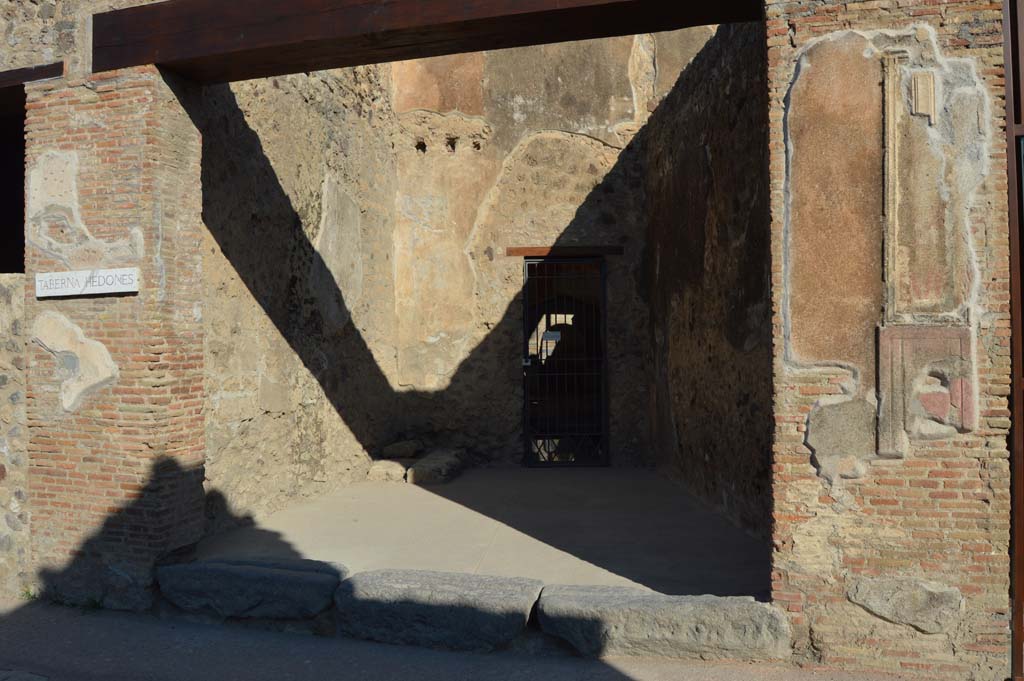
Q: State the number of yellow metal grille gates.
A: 0